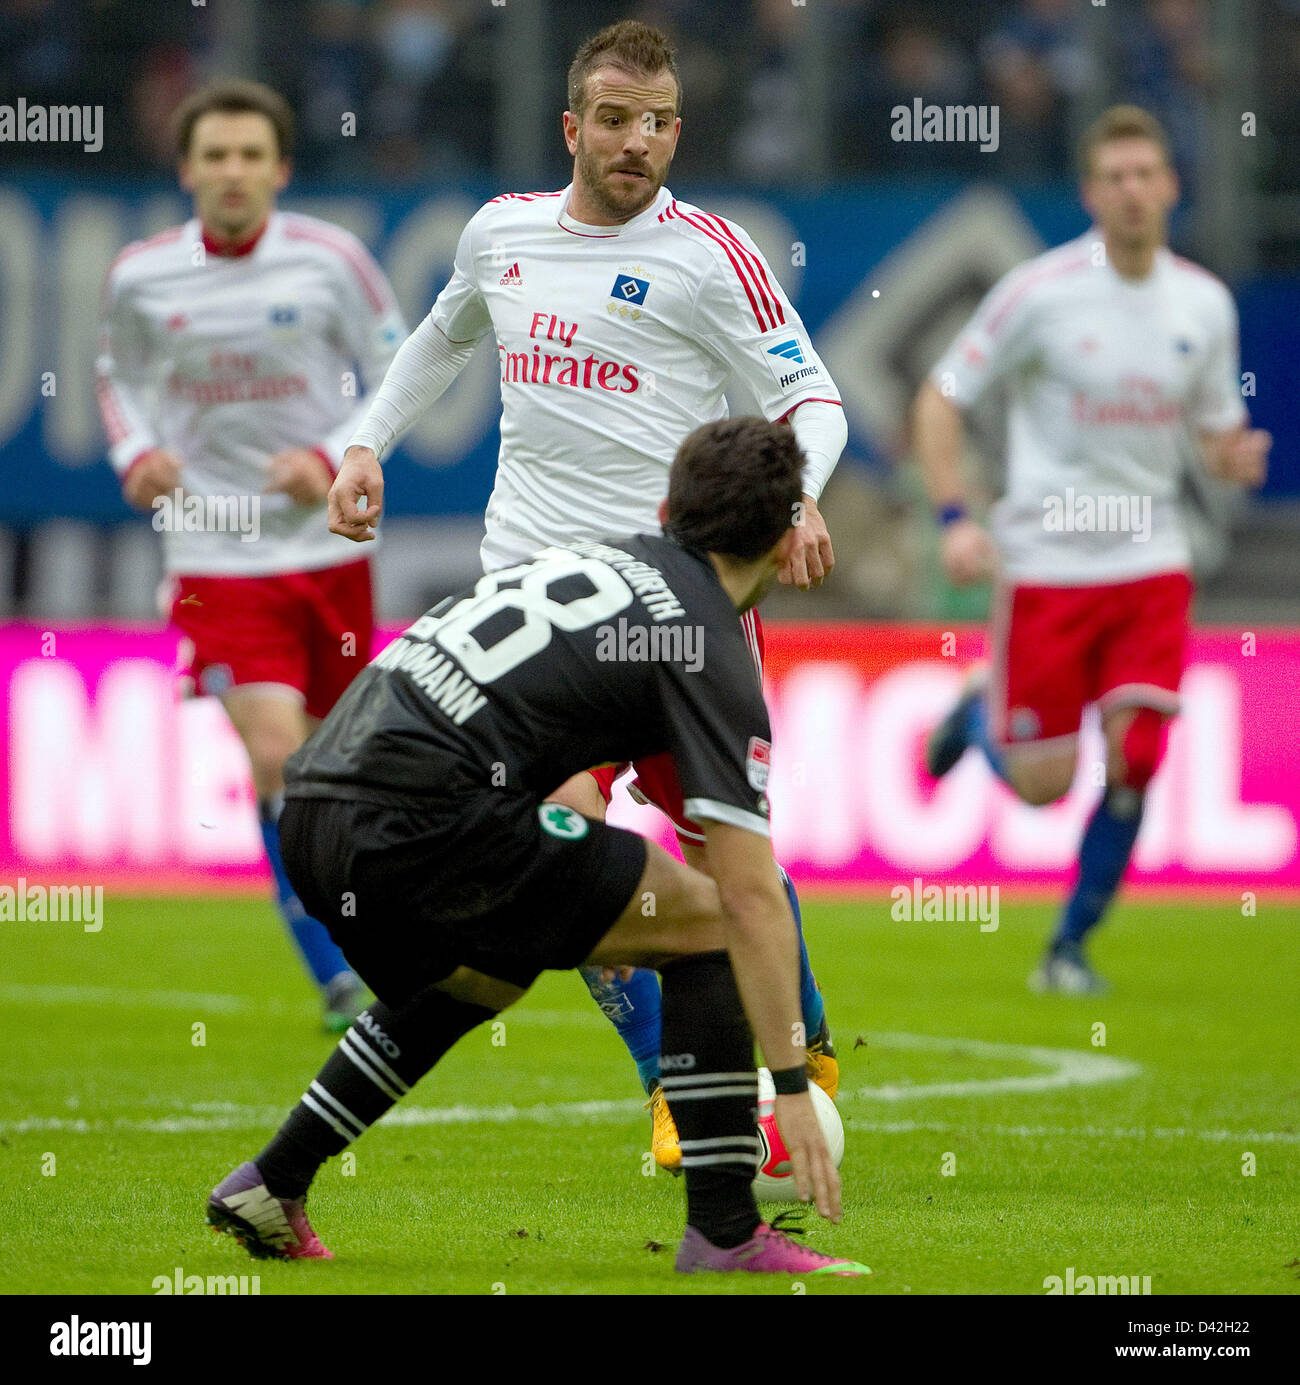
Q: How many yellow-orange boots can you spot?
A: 2